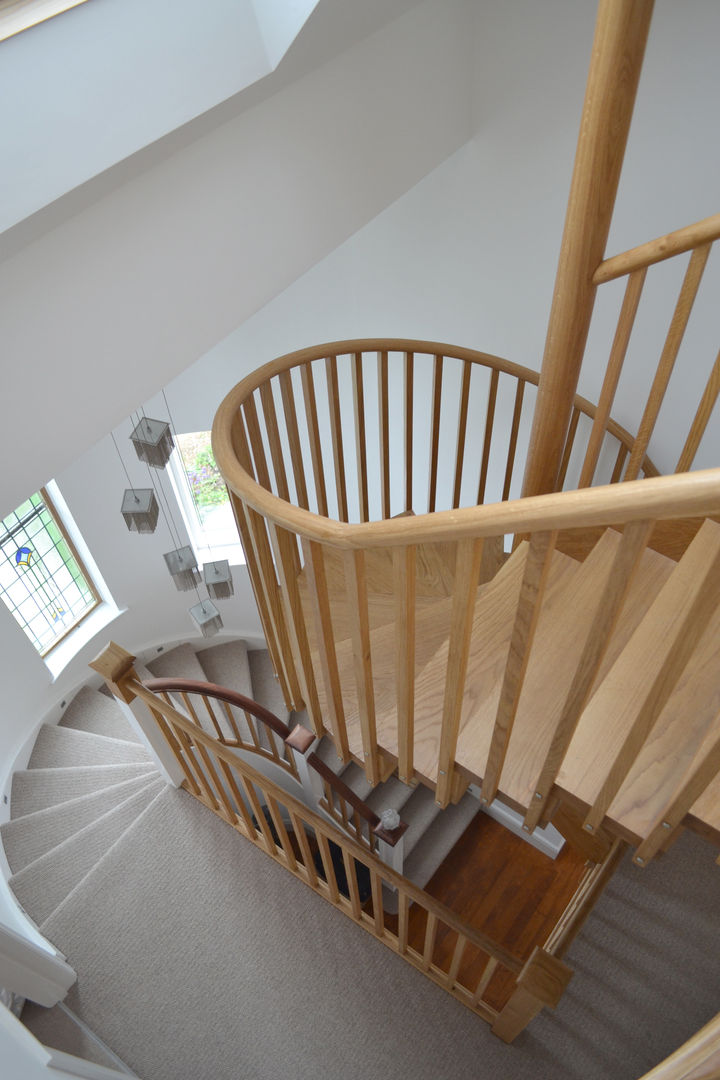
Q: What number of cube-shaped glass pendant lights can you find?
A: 5